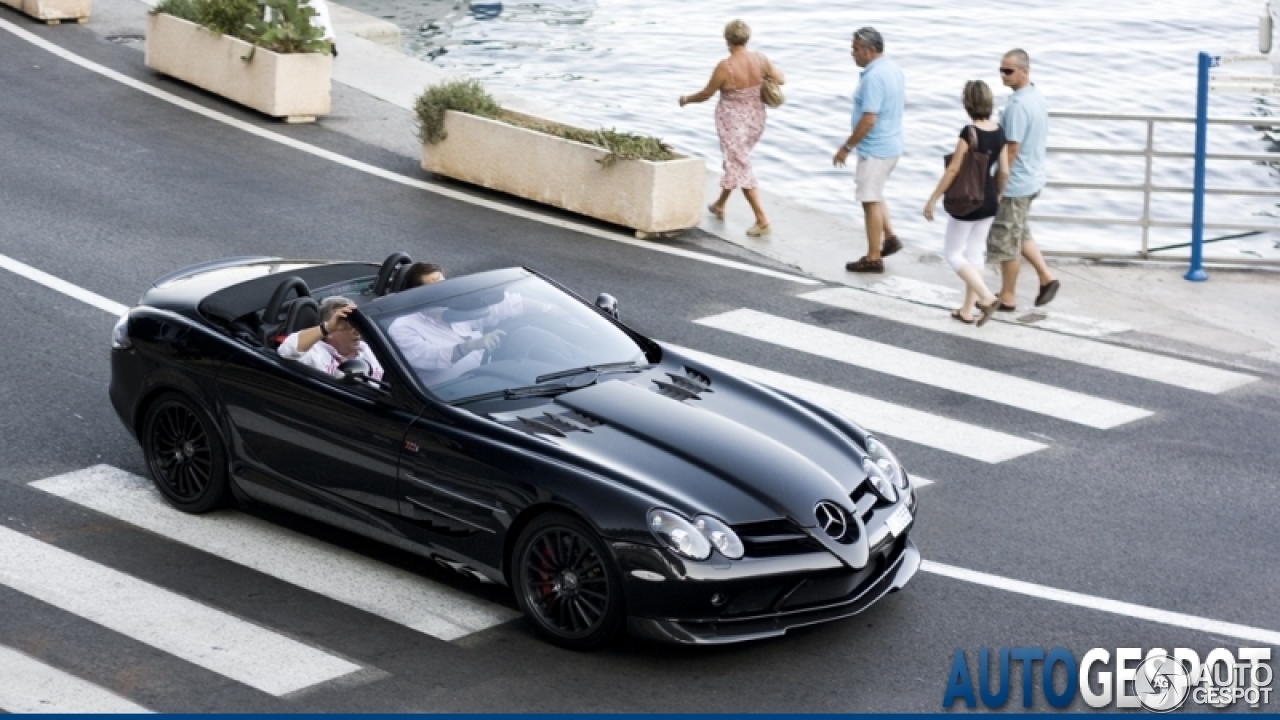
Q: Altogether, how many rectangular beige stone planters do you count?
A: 3